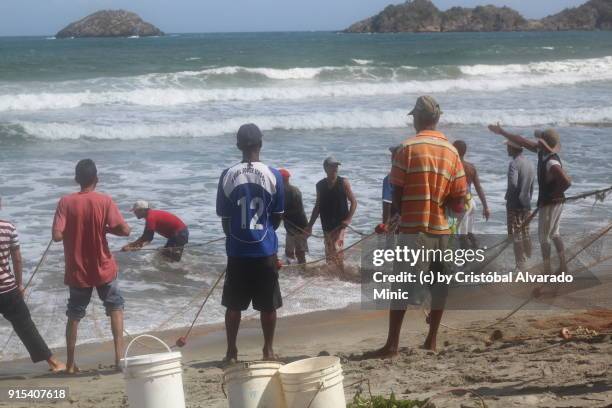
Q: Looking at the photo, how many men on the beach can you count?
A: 11